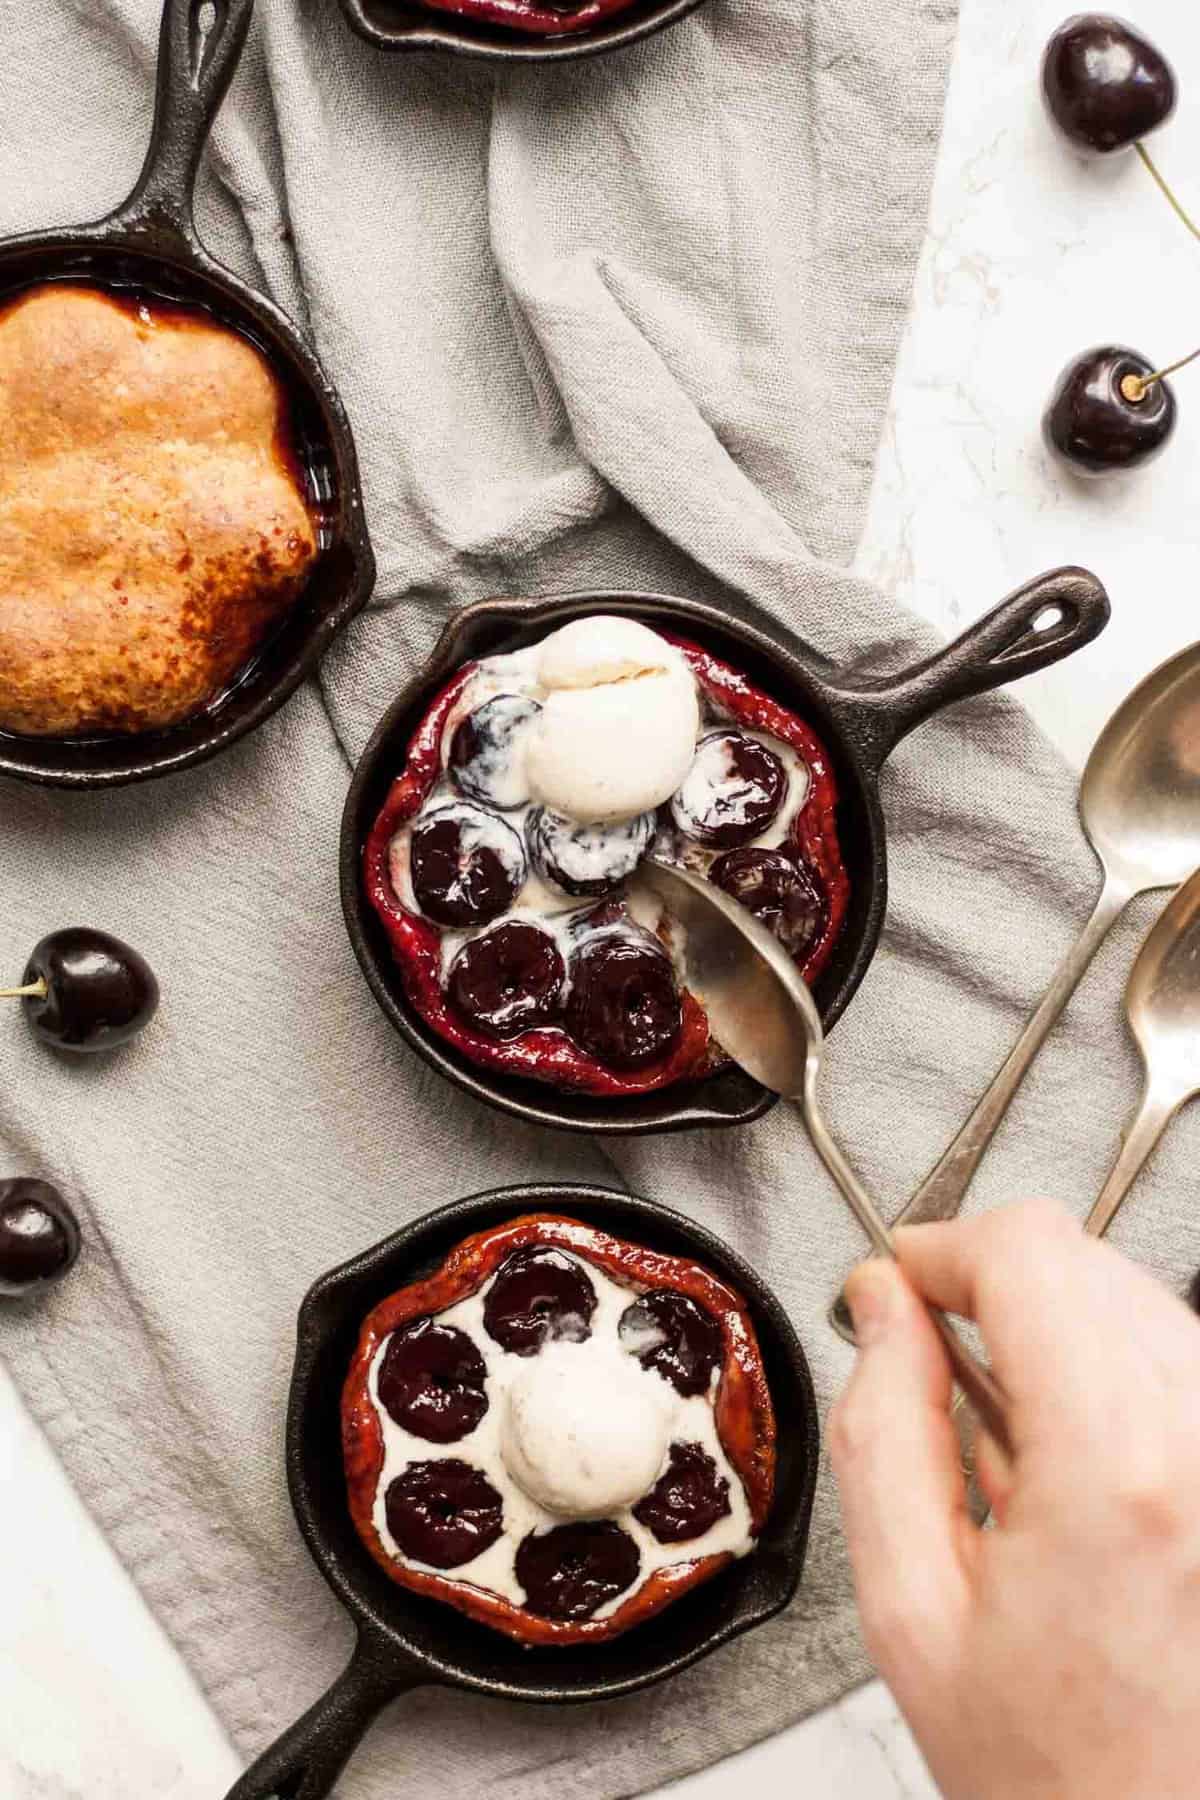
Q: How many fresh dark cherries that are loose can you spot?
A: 4